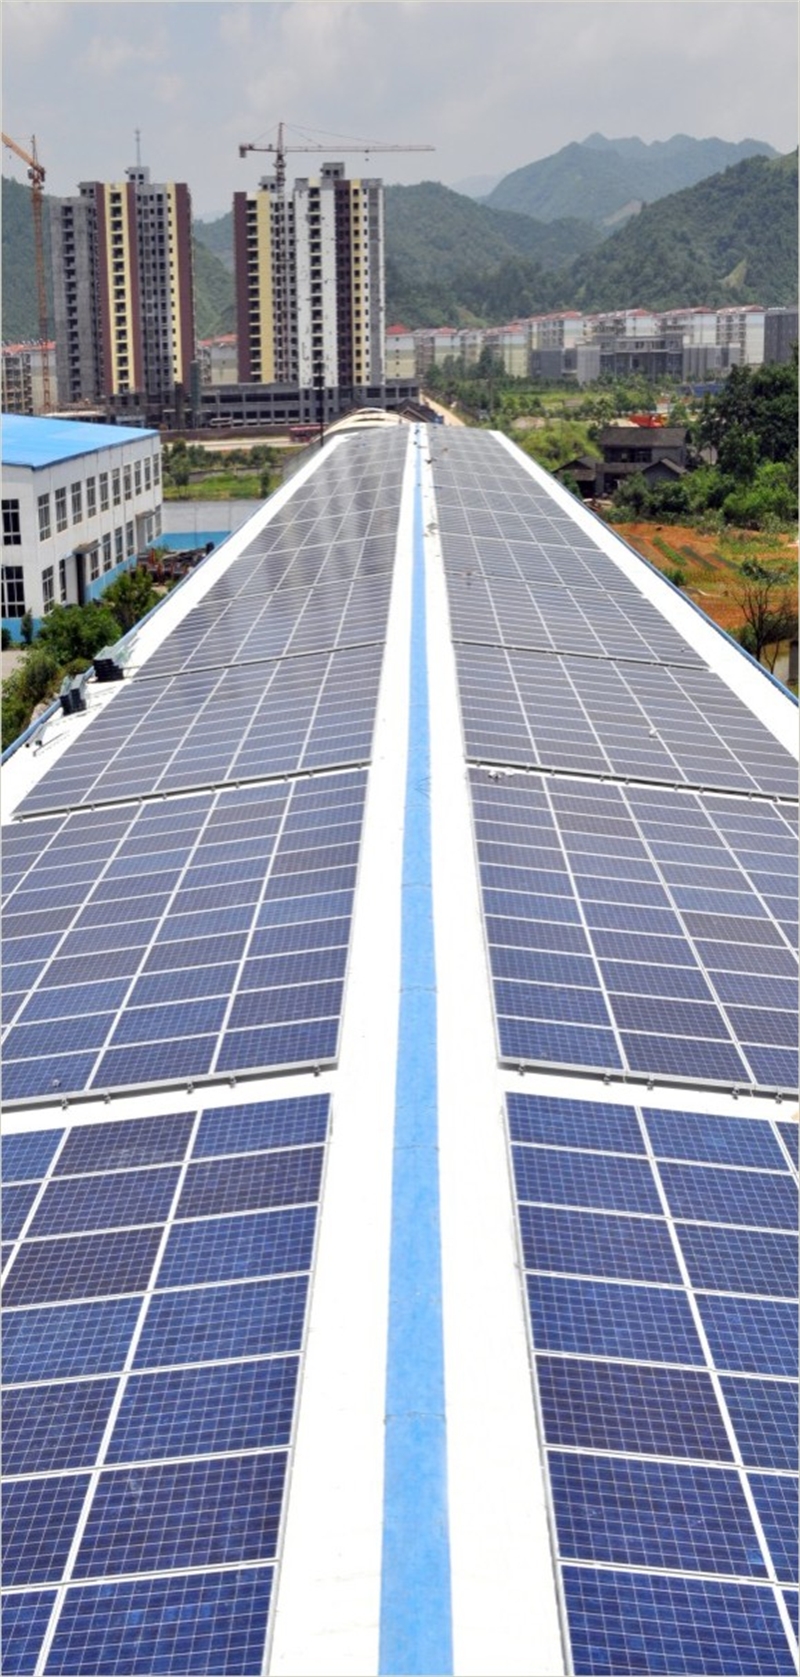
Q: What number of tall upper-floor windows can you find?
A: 11